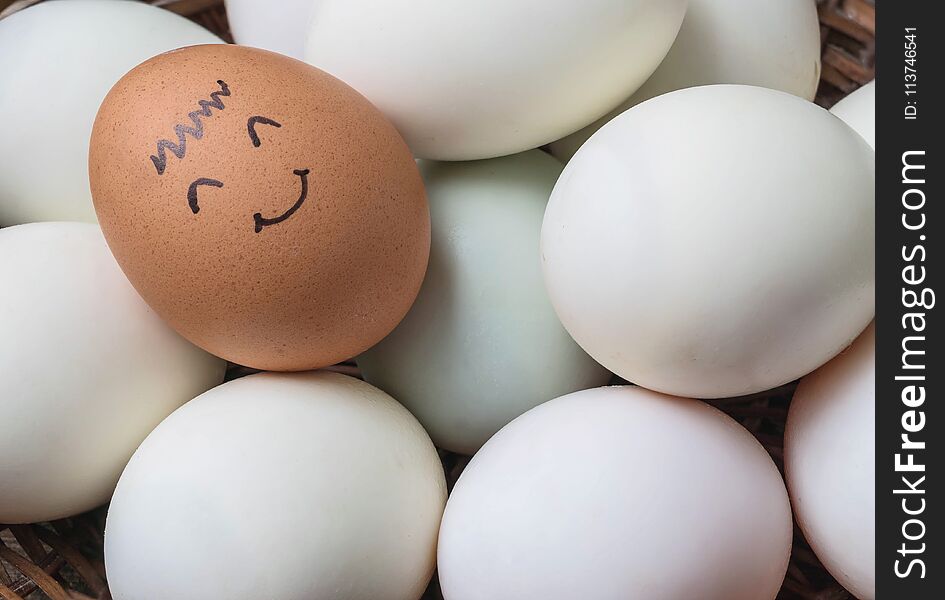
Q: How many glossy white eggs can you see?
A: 11